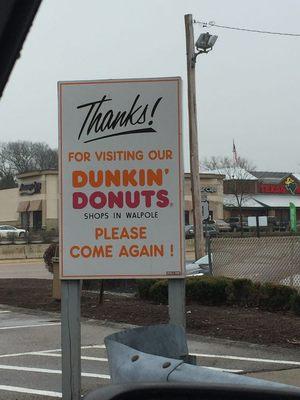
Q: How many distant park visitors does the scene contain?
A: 0